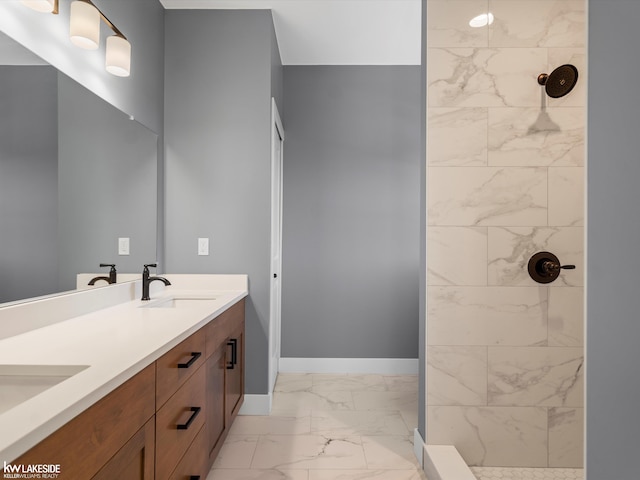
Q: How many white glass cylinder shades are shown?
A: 3